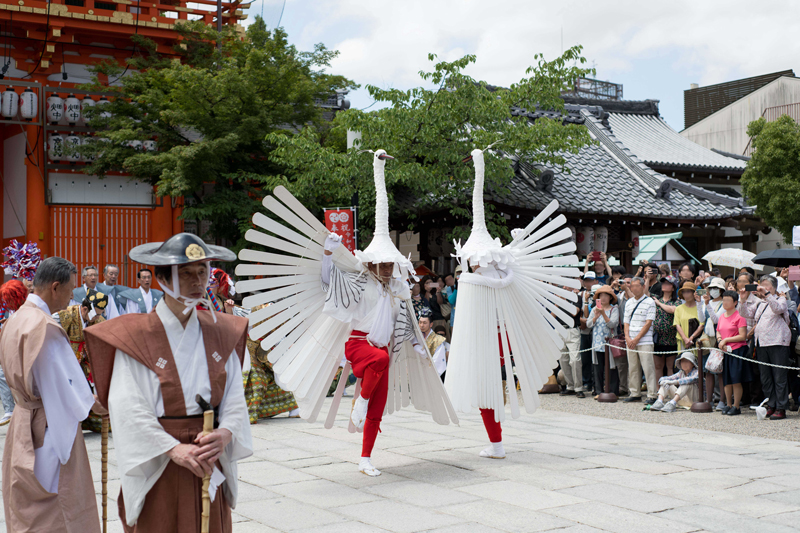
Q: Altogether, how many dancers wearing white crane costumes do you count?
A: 2